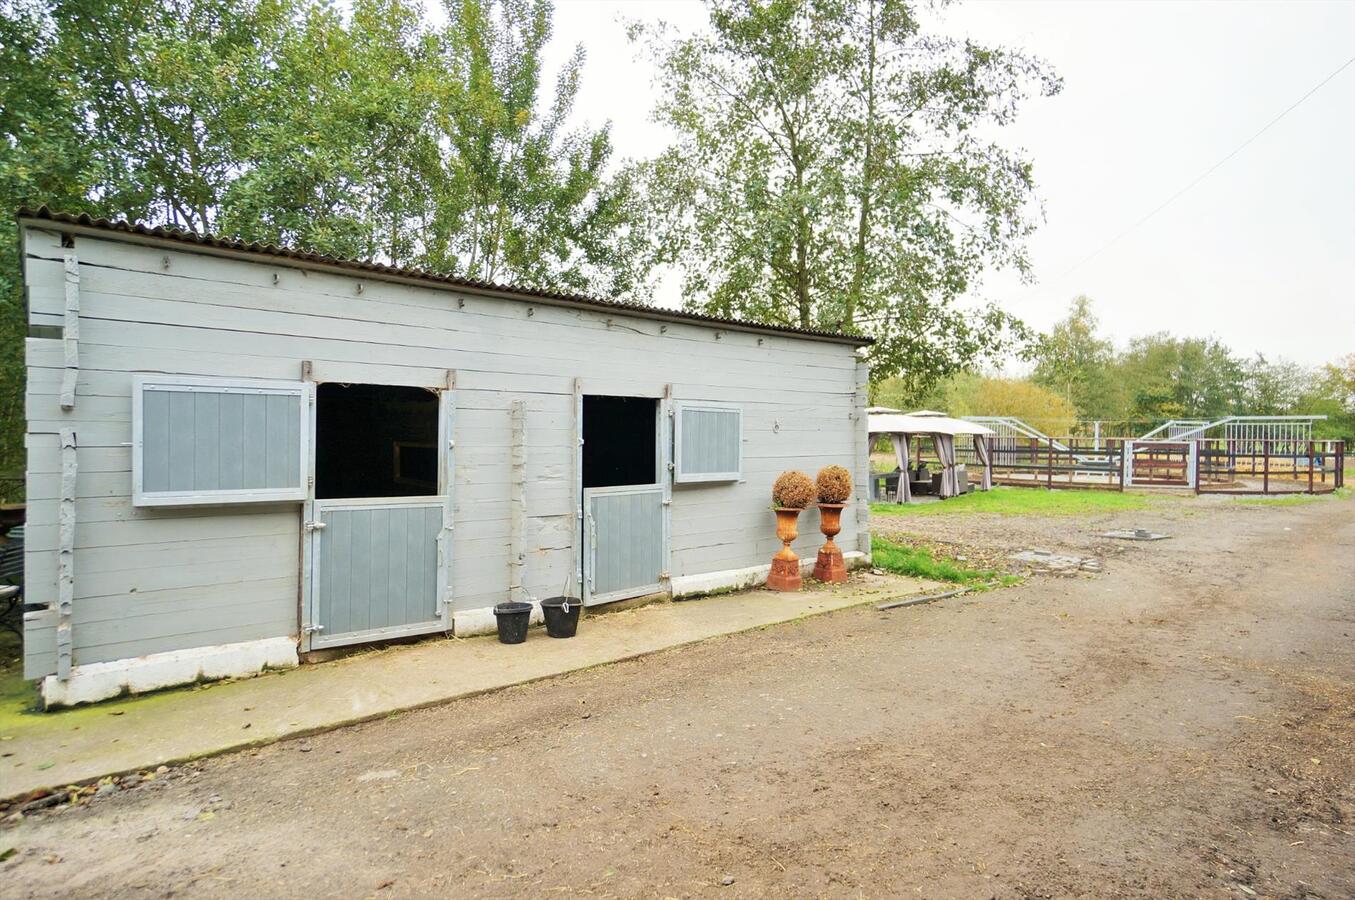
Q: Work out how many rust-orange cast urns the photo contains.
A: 2